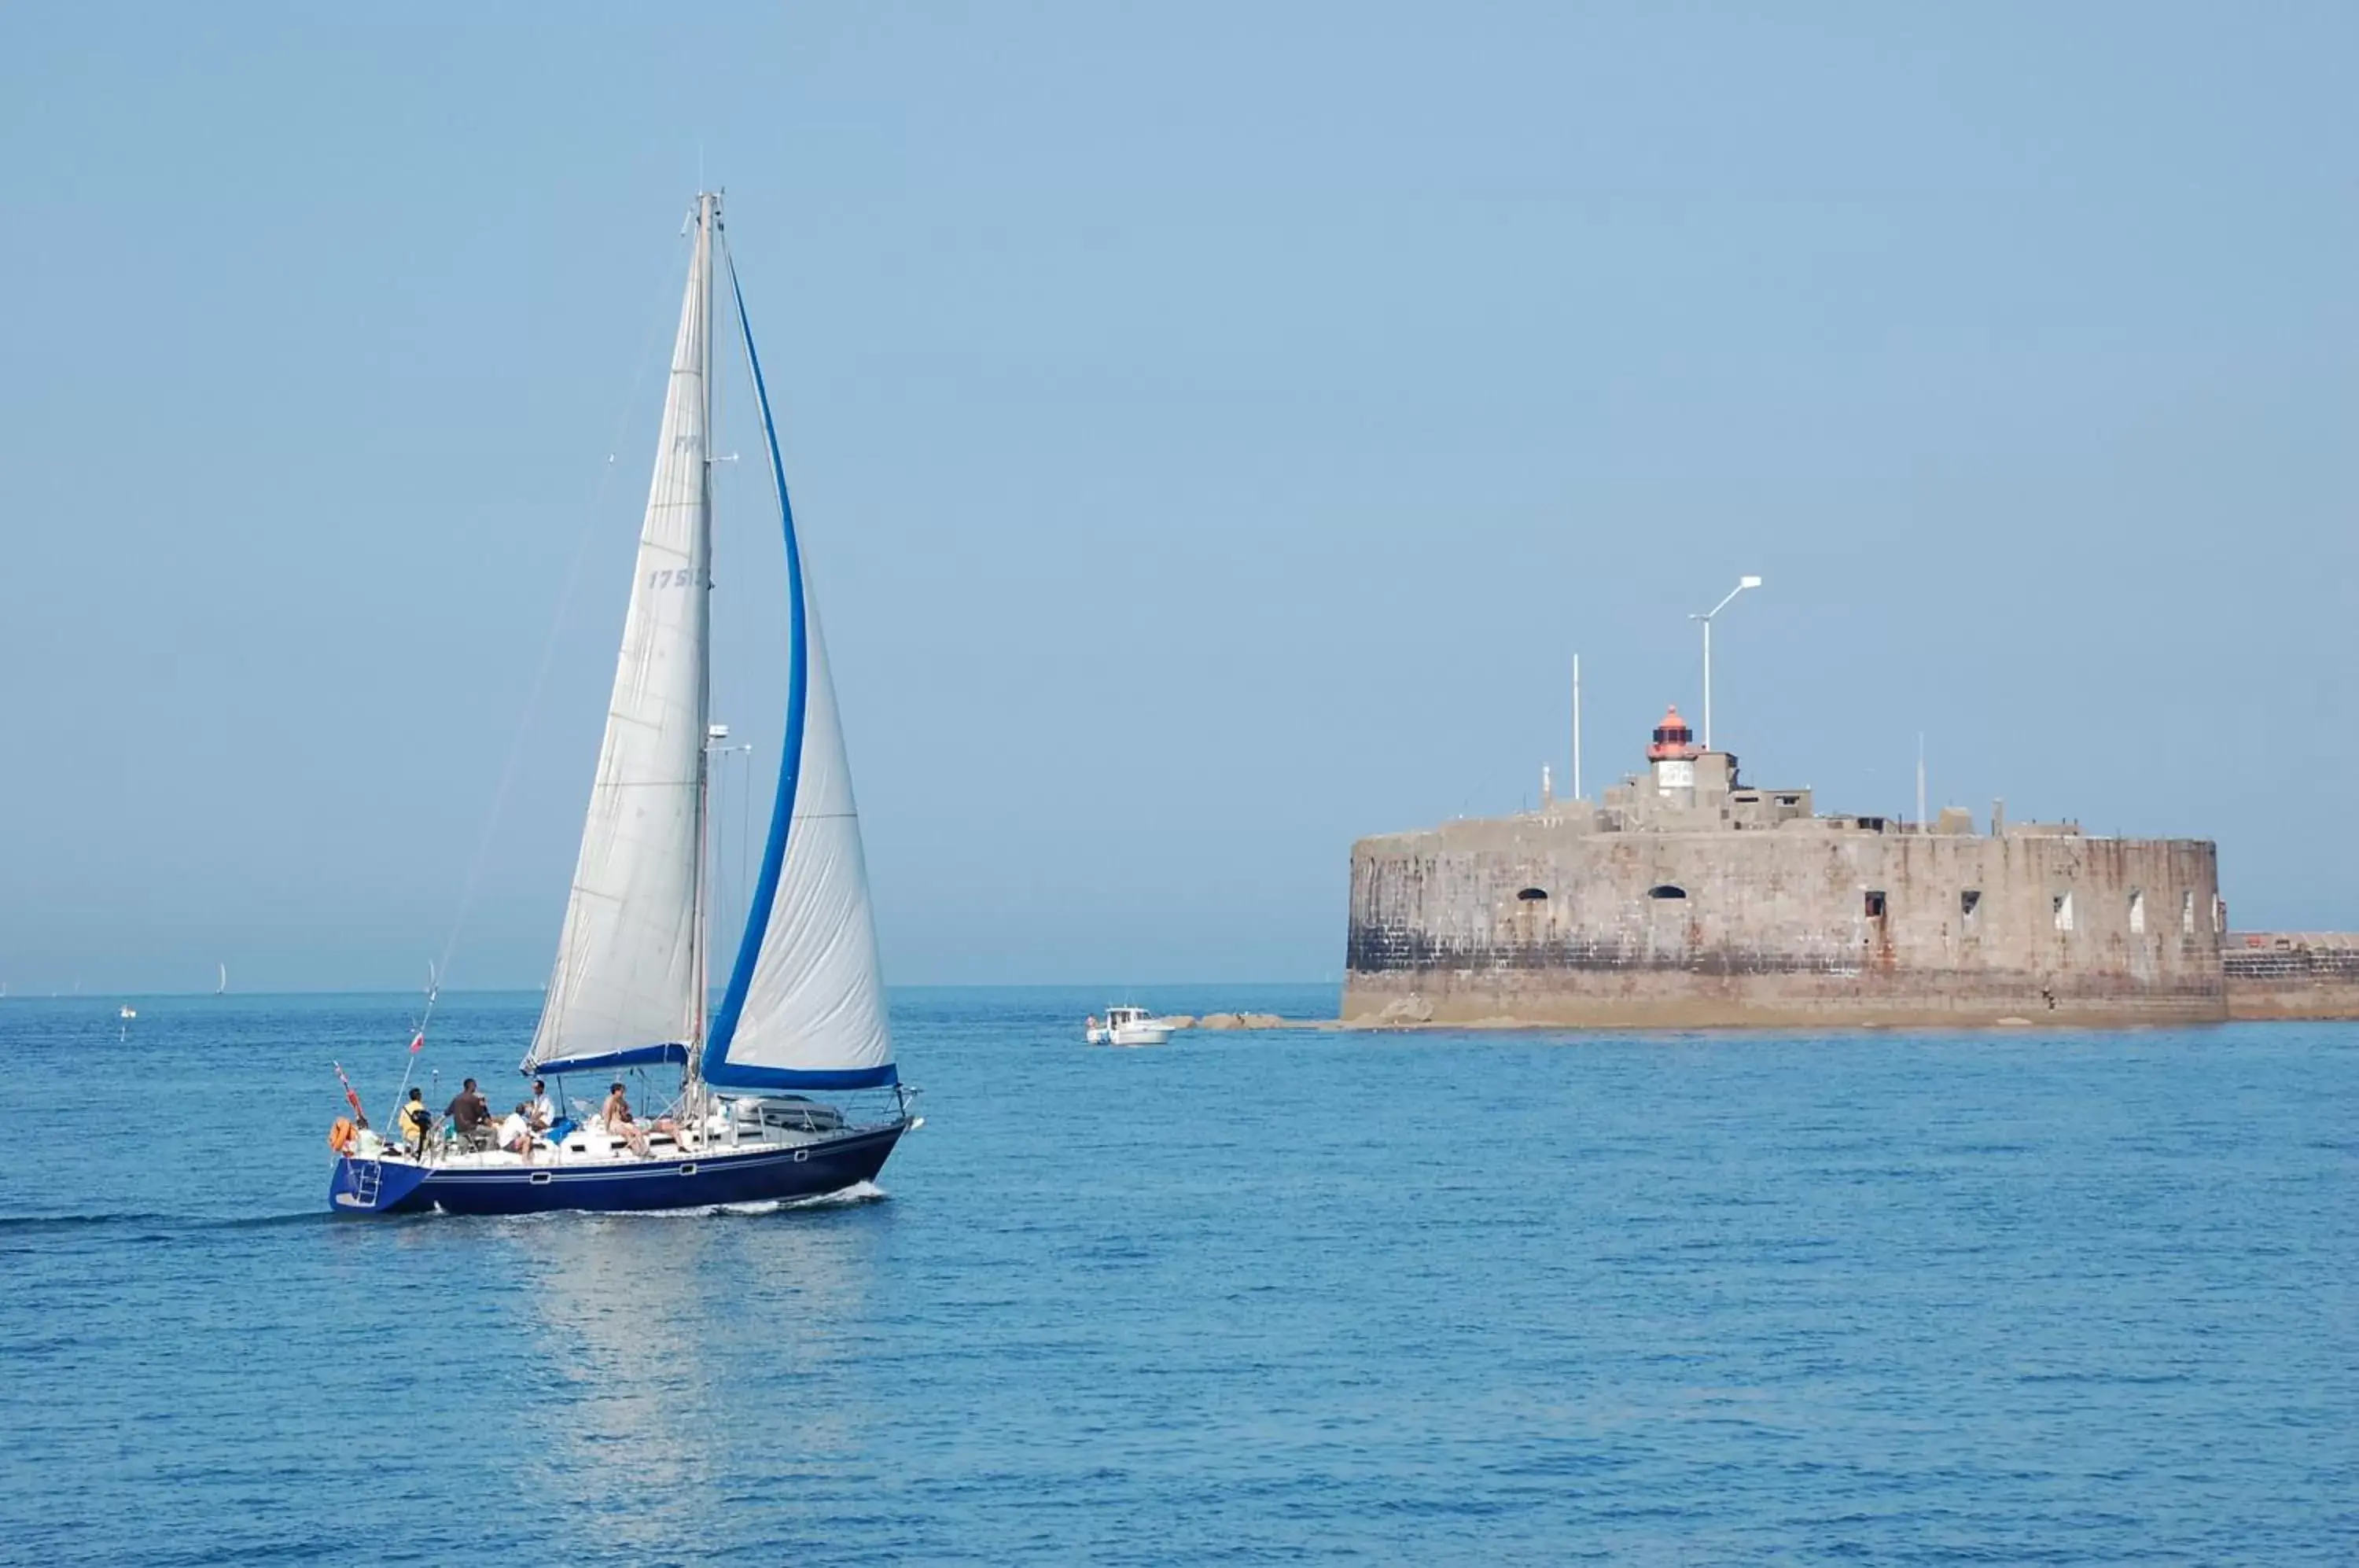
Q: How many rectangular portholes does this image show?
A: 3